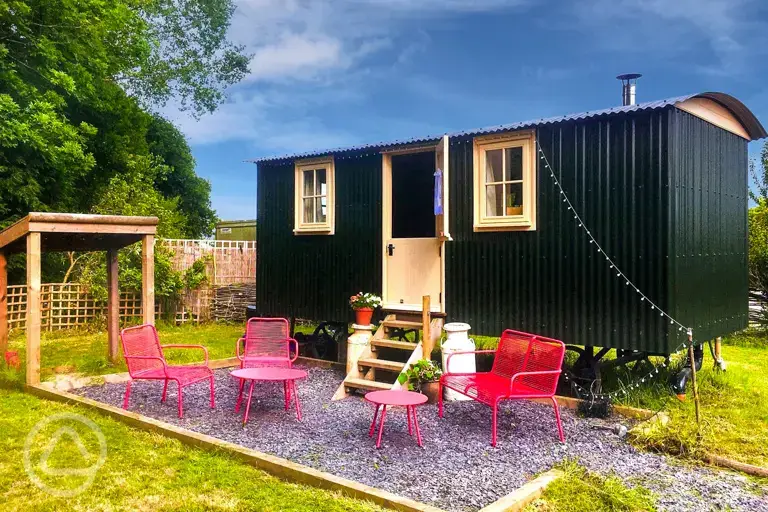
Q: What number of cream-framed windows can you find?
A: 2